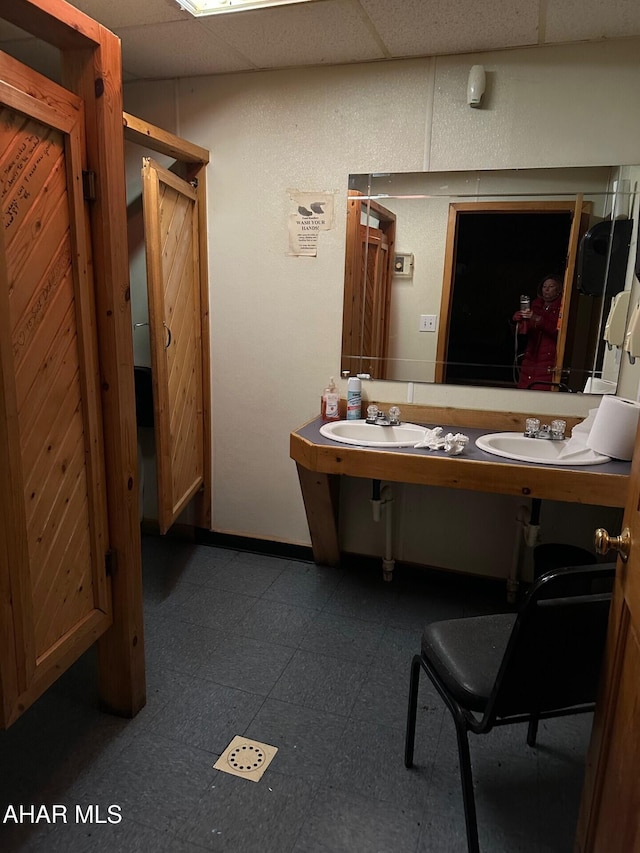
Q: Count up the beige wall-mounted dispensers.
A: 2